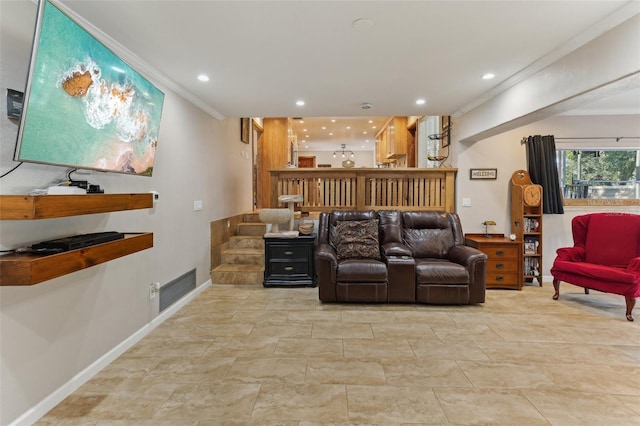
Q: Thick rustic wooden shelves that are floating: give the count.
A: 2